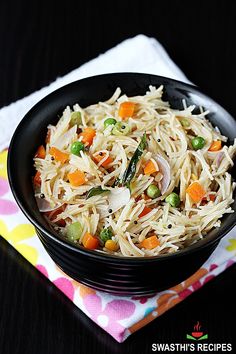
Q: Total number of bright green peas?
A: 6